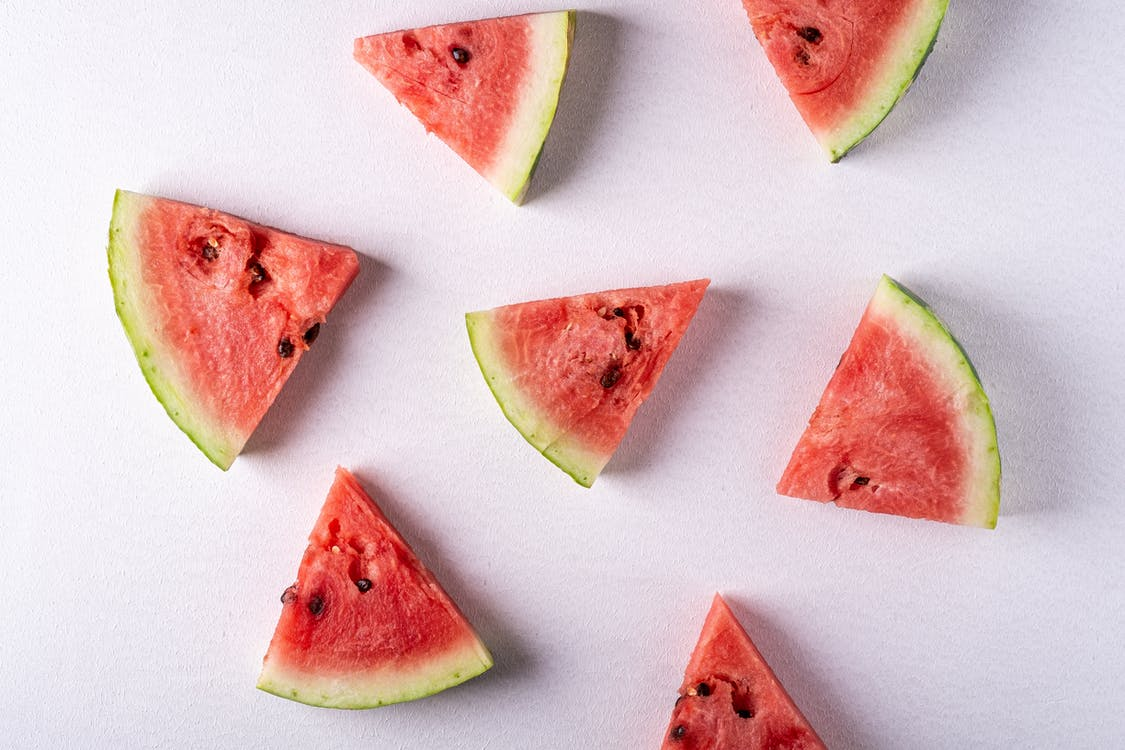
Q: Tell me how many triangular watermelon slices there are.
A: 7